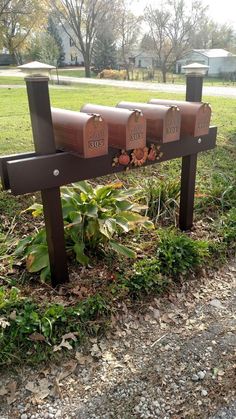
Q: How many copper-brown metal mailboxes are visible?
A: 4